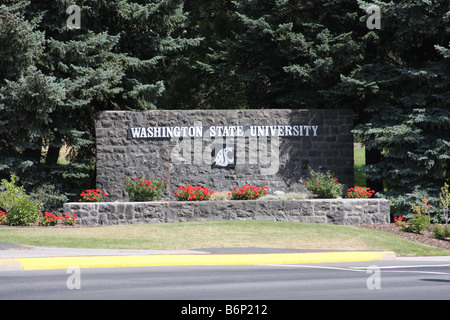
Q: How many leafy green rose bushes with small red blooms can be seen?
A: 2